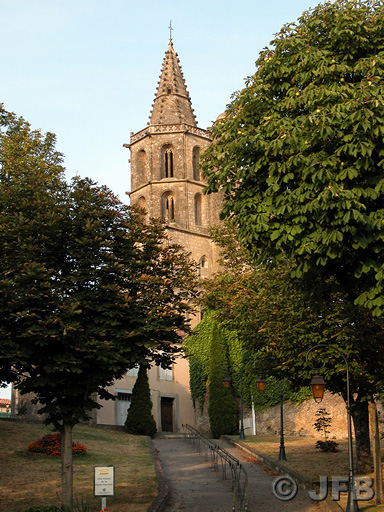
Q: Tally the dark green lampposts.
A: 3